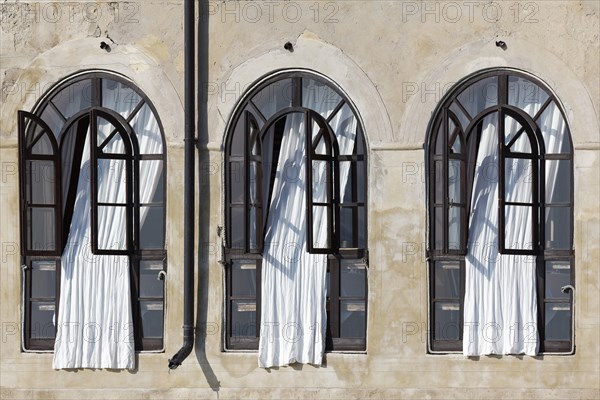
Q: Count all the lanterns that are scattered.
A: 0